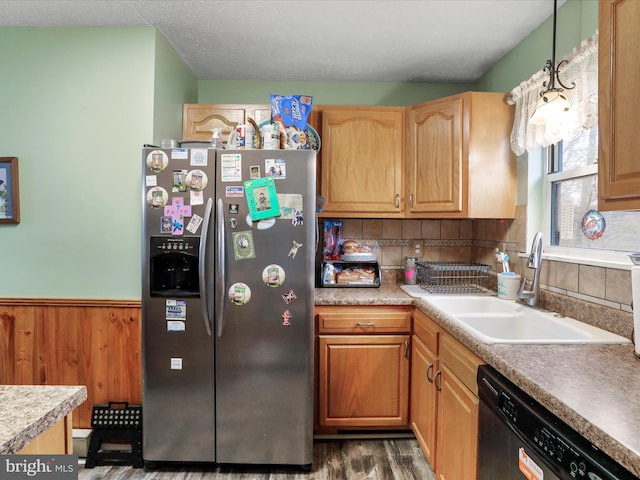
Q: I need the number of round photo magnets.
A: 5